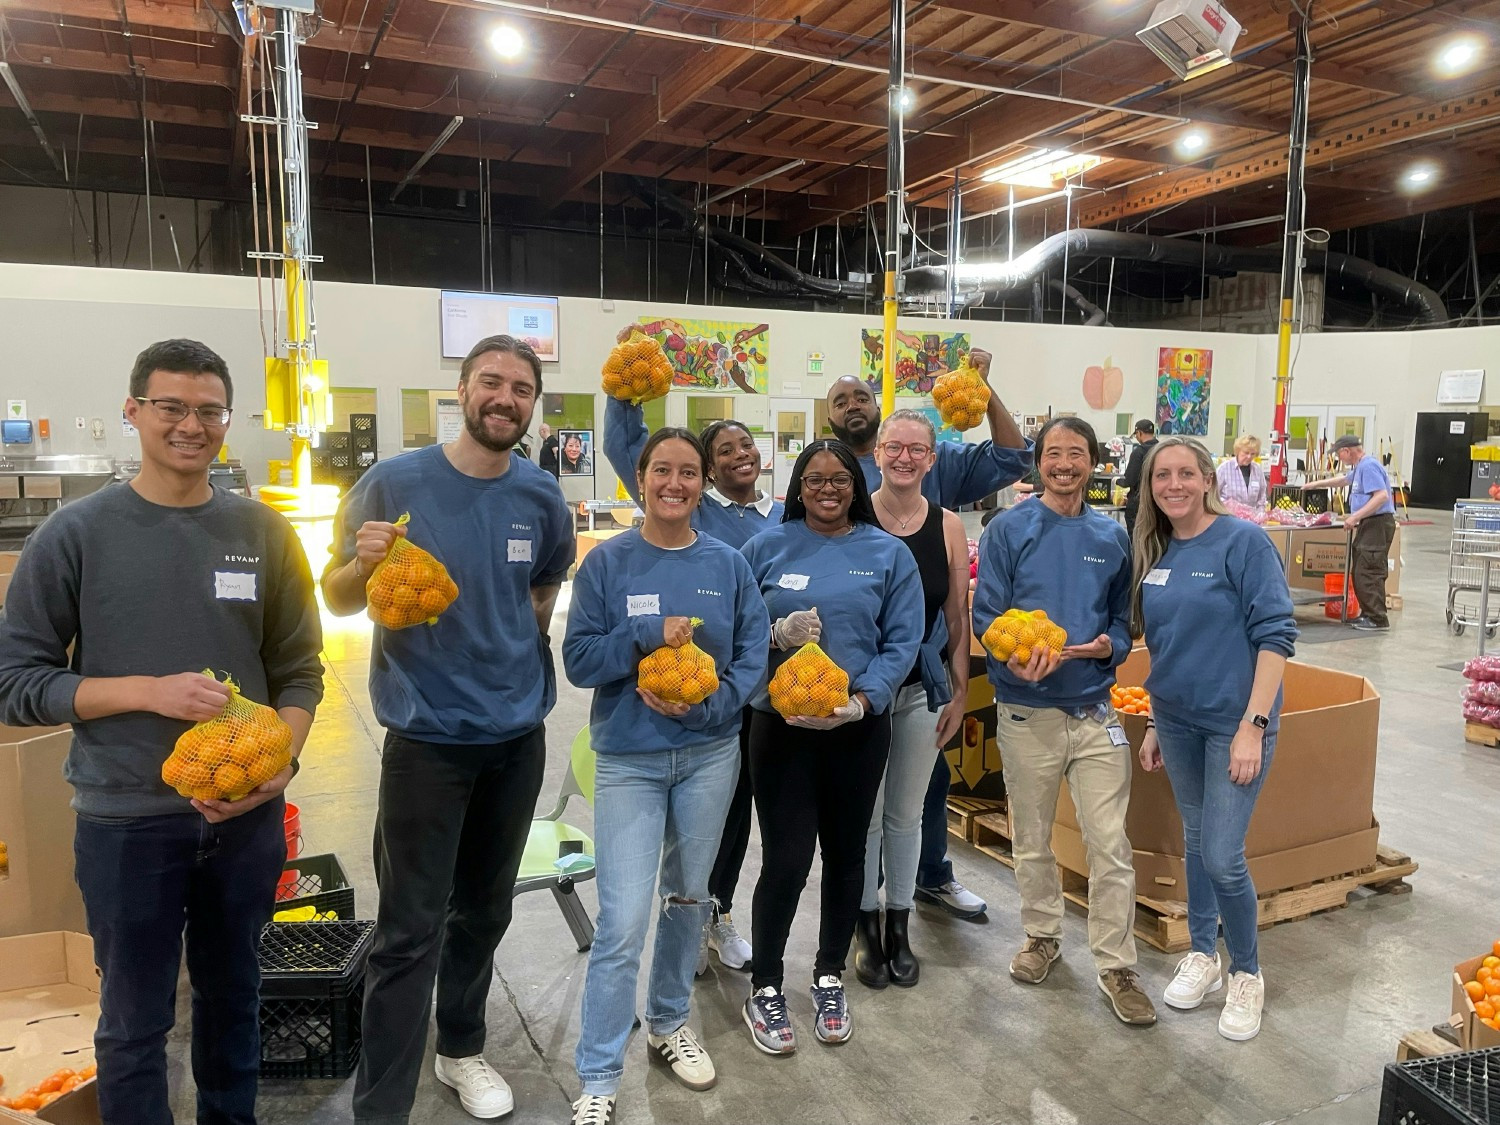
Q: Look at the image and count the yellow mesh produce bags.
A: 7